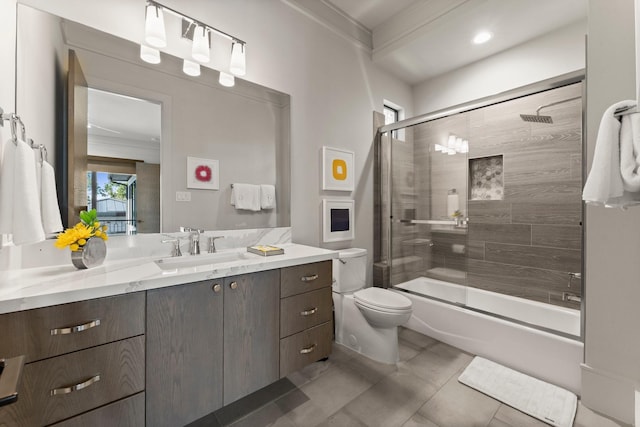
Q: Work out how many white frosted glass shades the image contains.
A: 3